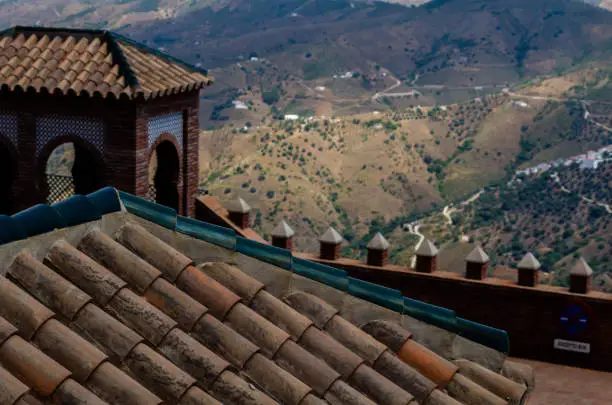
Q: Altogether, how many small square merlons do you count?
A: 8